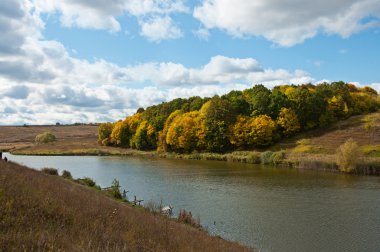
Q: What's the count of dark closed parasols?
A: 0